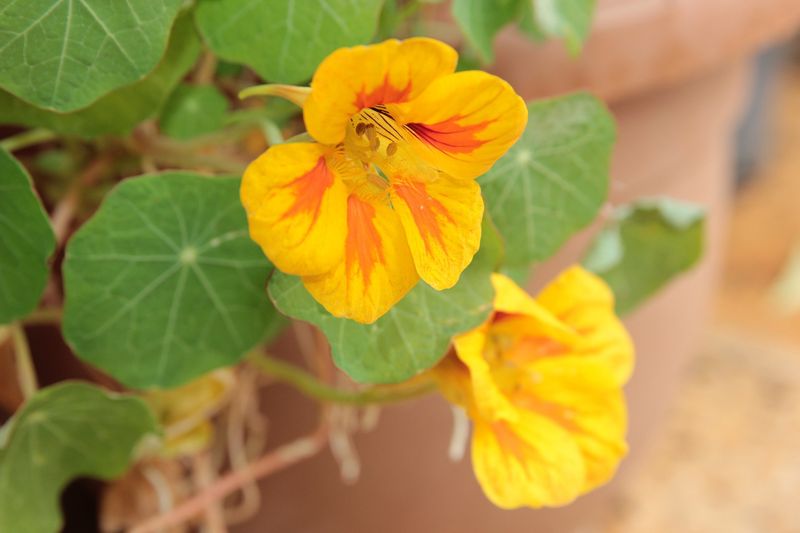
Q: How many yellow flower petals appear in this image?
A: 10